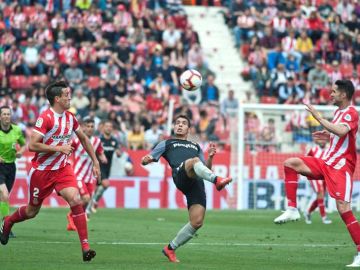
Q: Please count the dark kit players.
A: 2